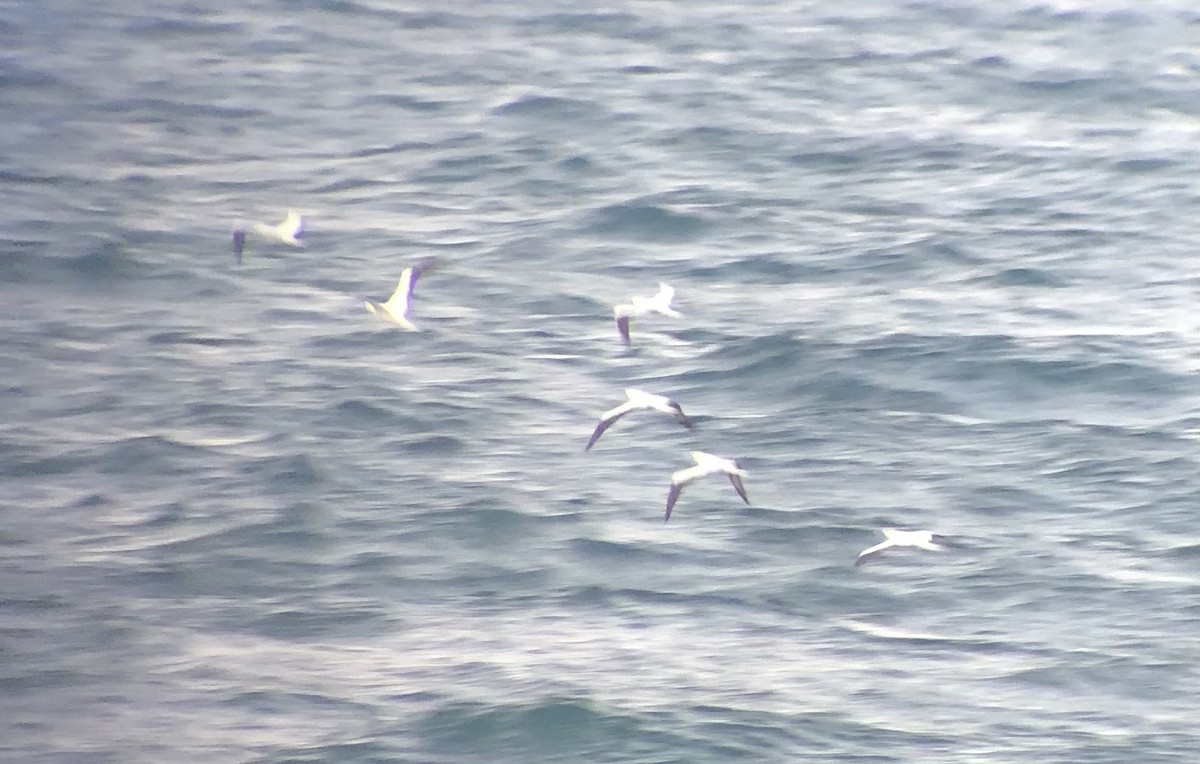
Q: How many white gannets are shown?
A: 6